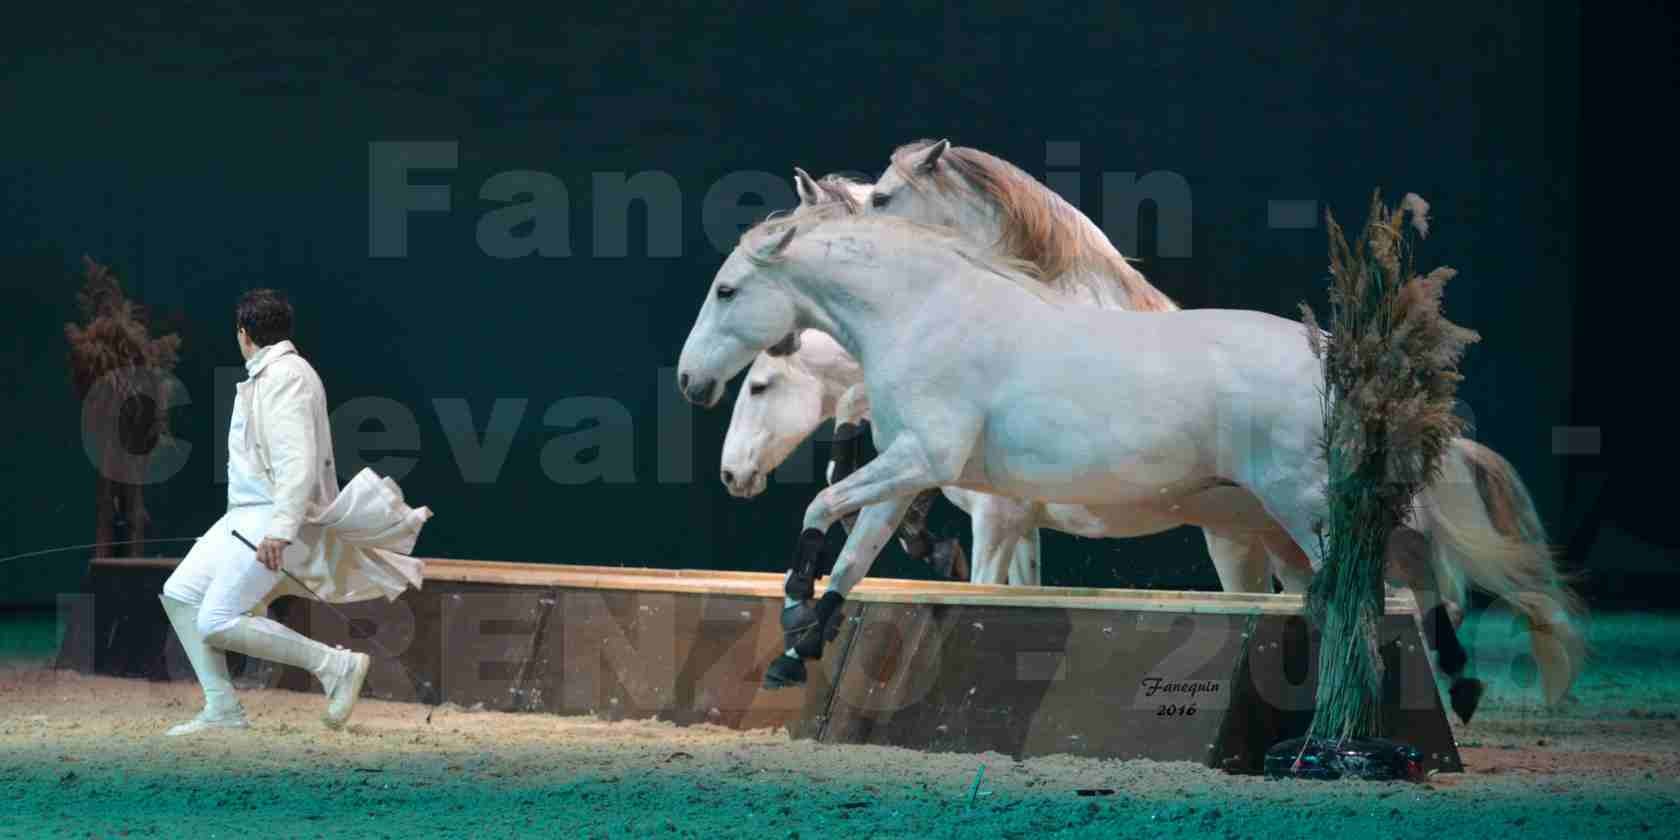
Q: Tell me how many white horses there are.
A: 4